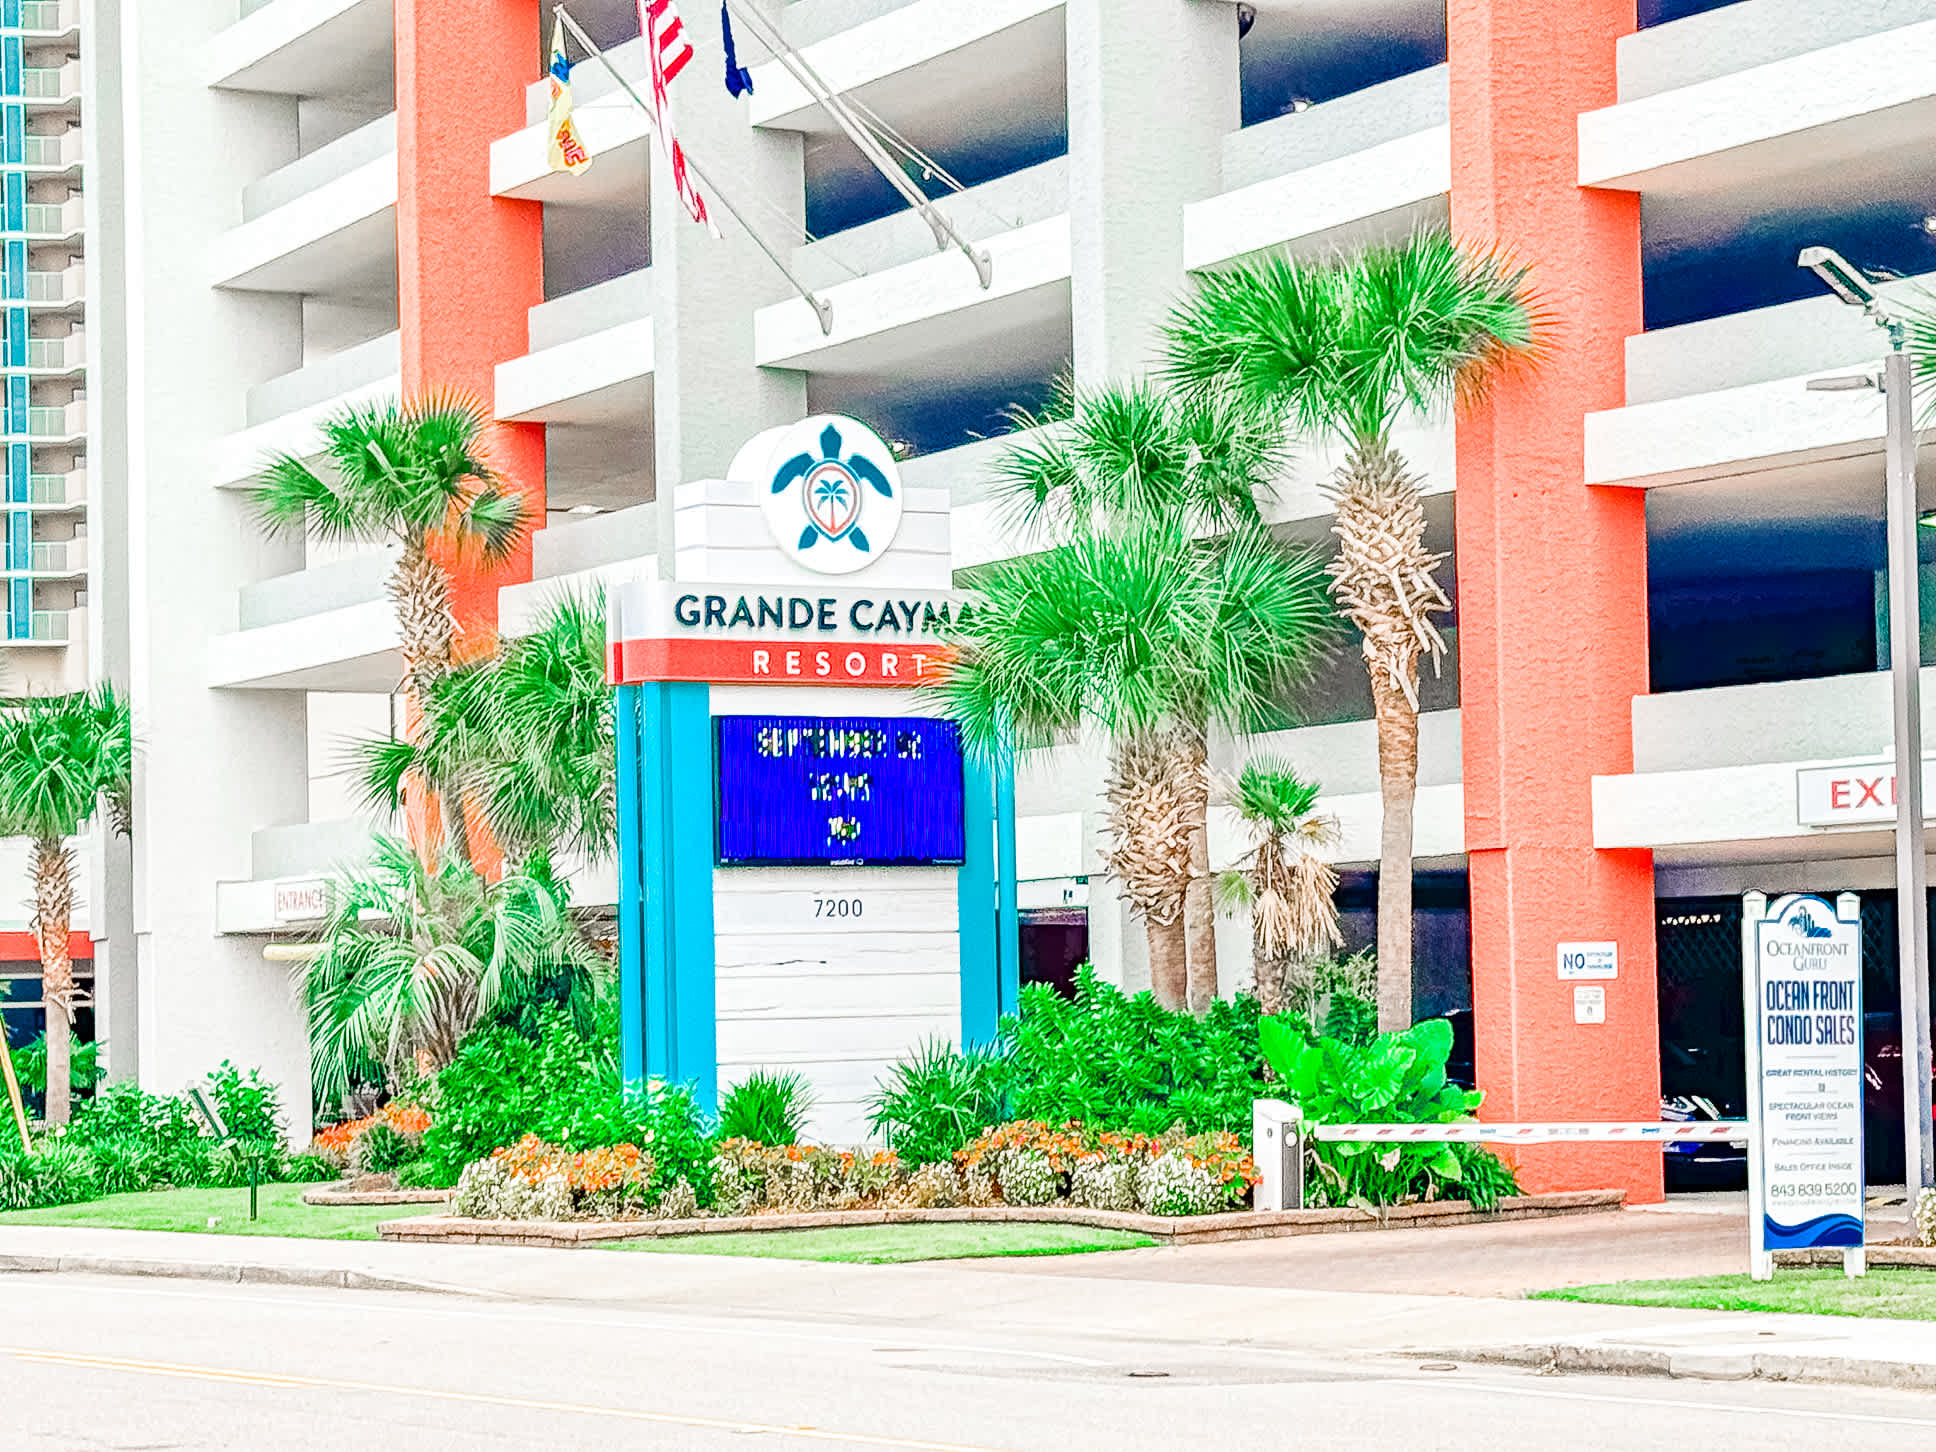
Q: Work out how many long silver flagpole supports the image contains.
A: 3